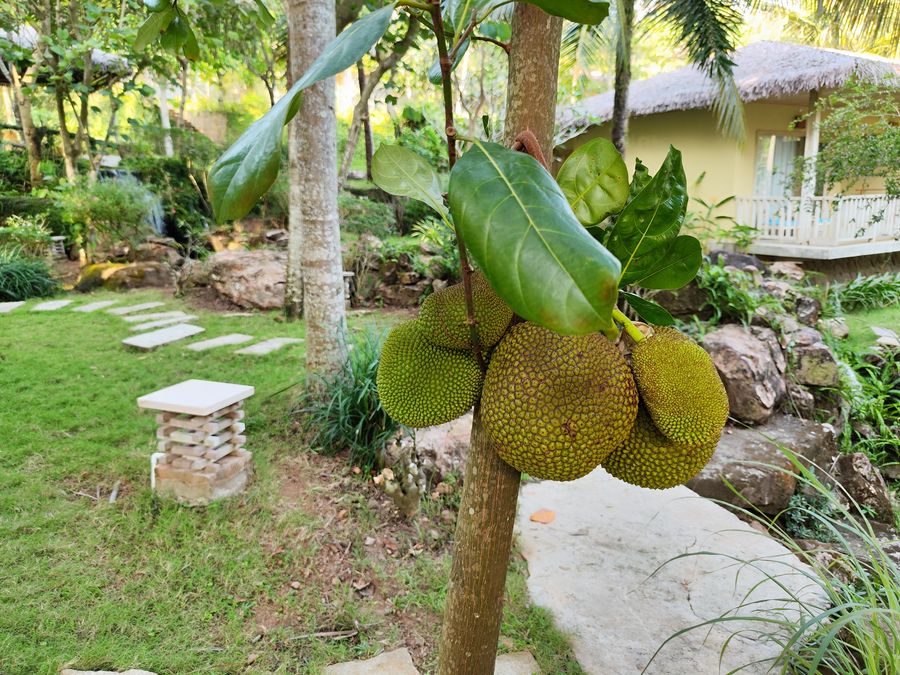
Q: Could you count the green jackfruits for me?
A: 5